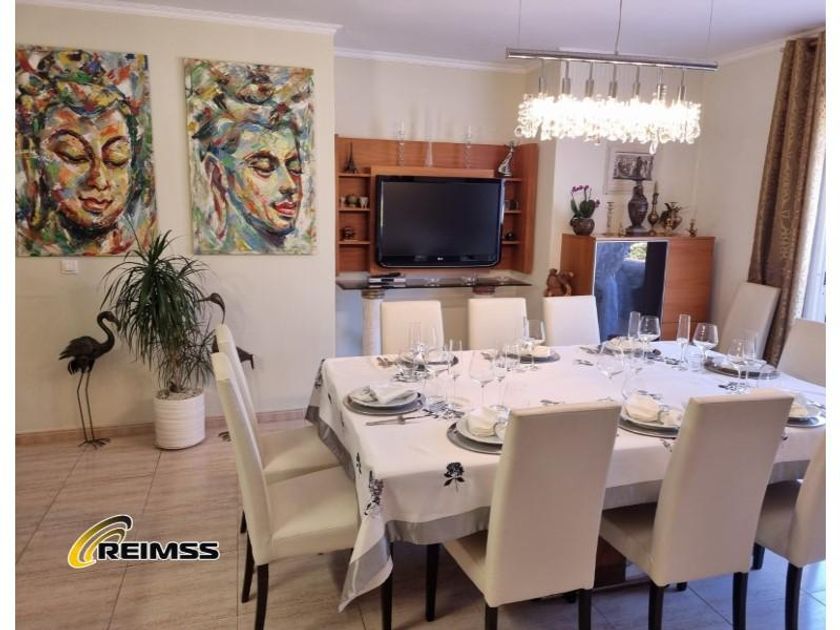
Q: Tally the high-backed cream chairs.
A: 10